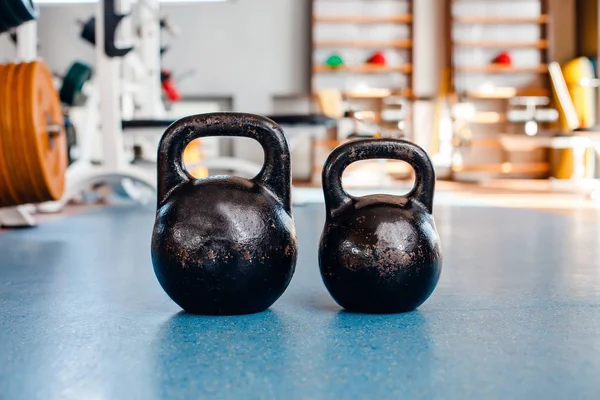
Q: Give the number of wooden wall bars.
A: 2